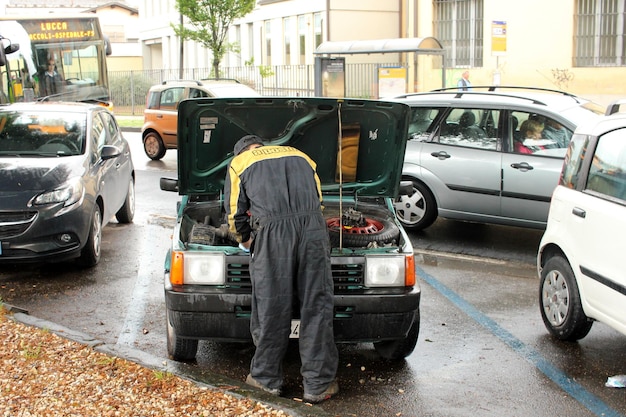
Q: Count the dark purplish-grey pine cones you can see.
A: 0